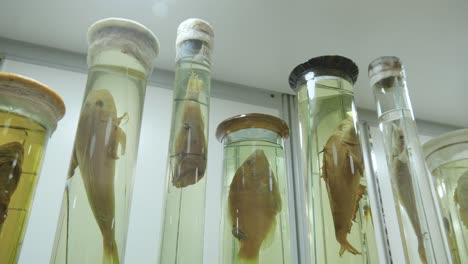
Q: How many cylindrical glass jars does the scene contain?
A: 7